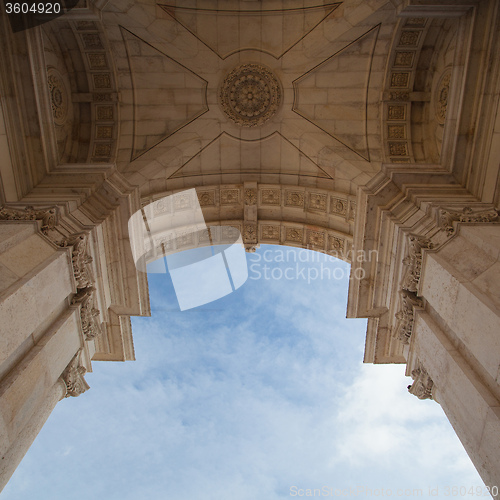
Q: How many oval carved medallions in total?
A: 2